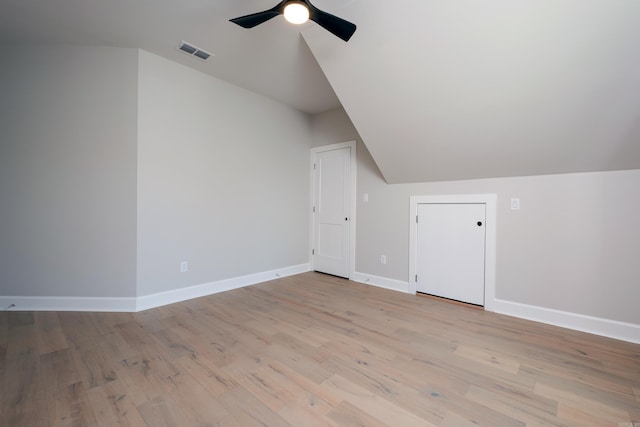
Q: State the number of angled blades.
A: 2